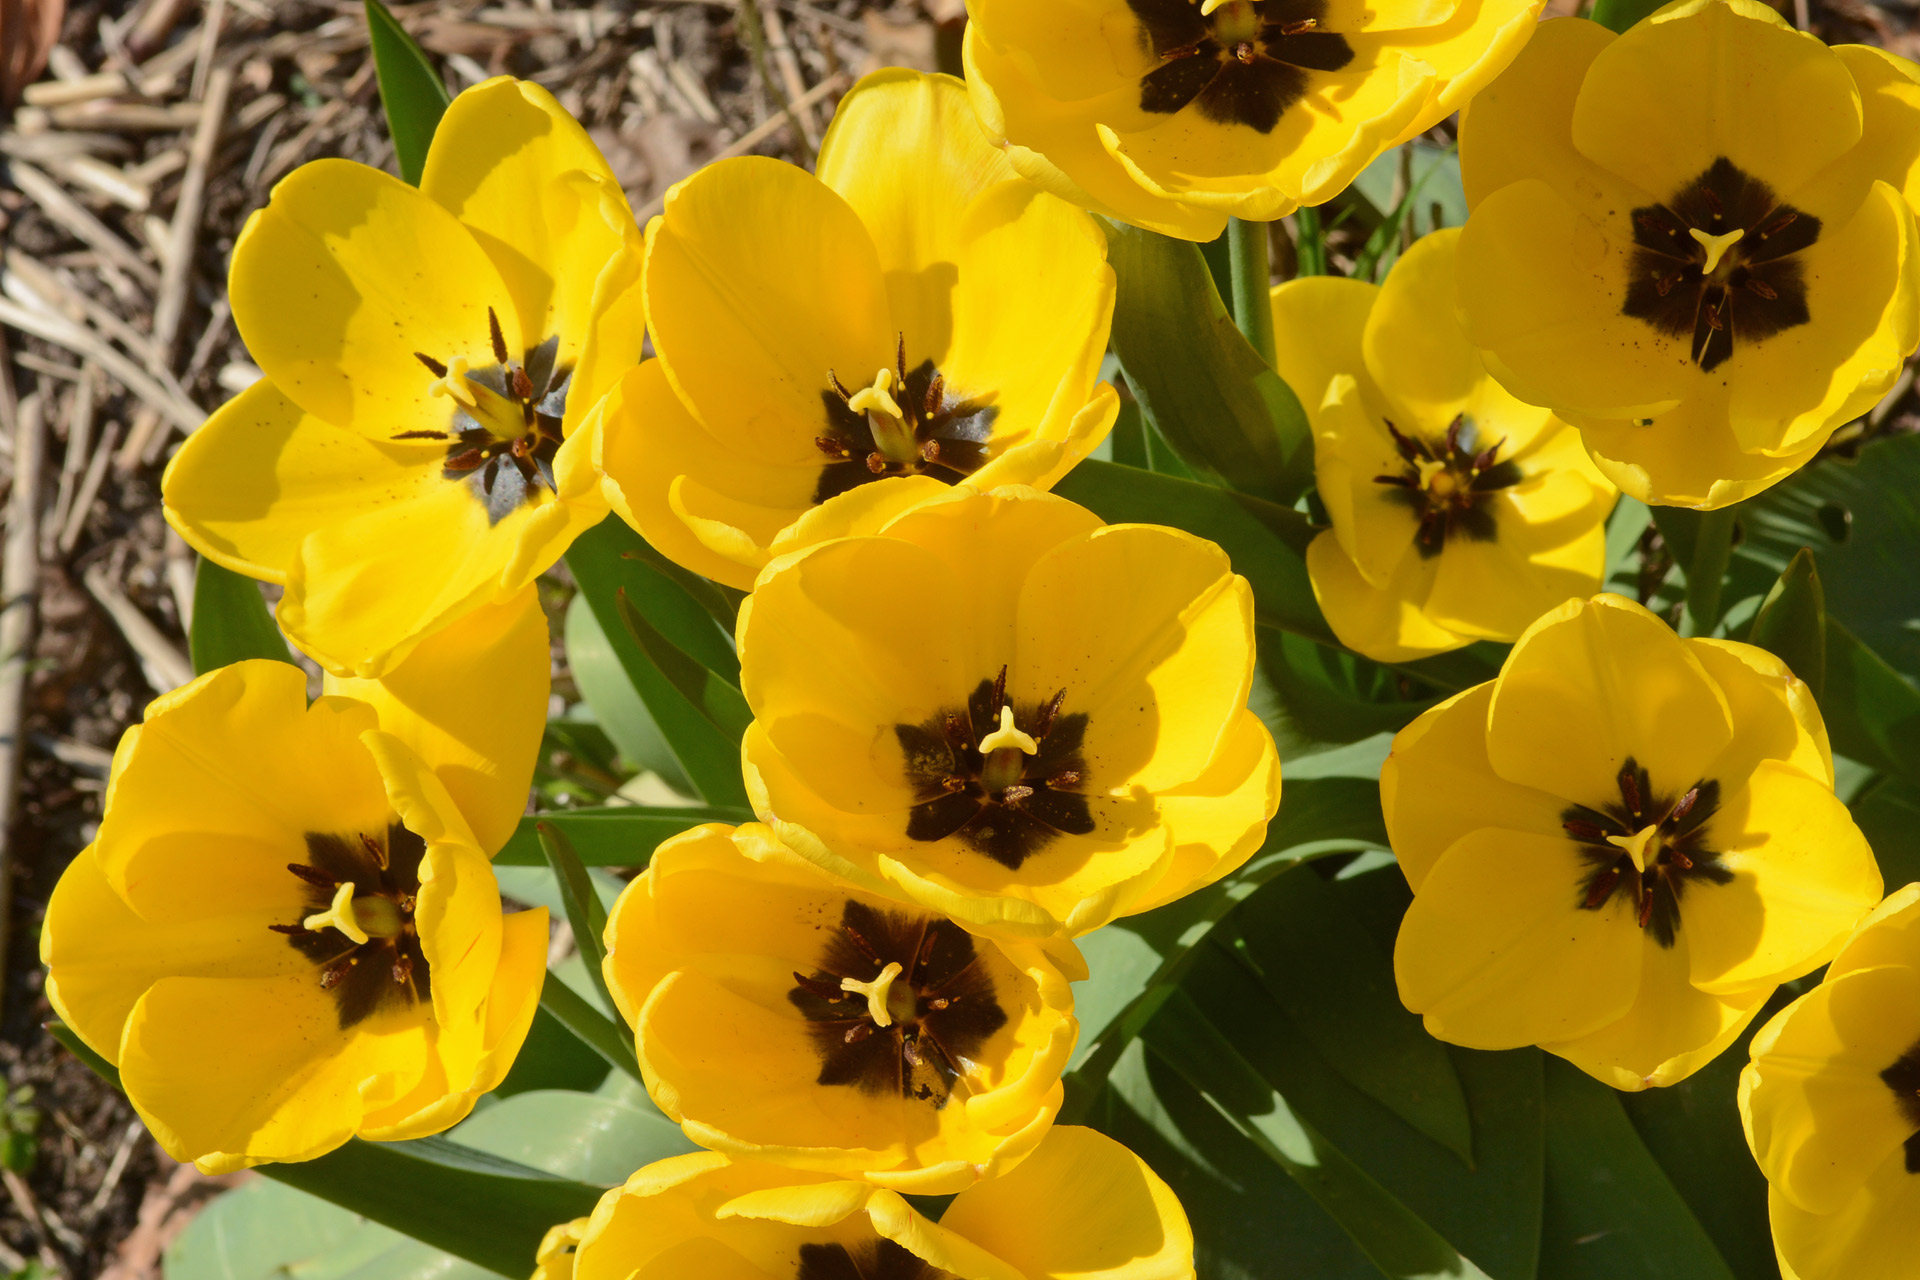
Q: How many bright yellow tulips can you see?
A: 11